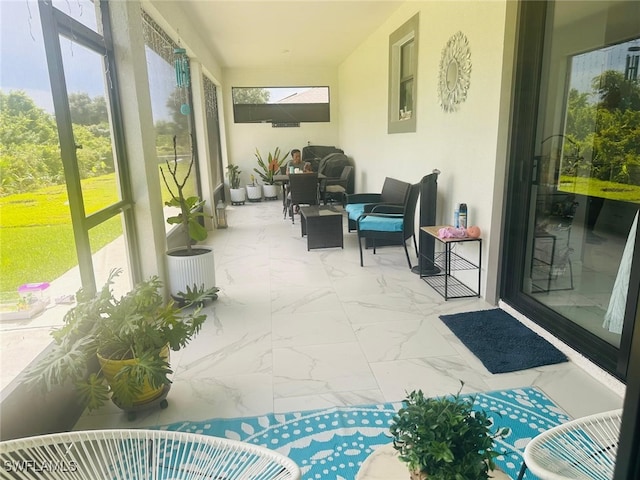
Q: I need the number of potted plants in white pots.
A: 4